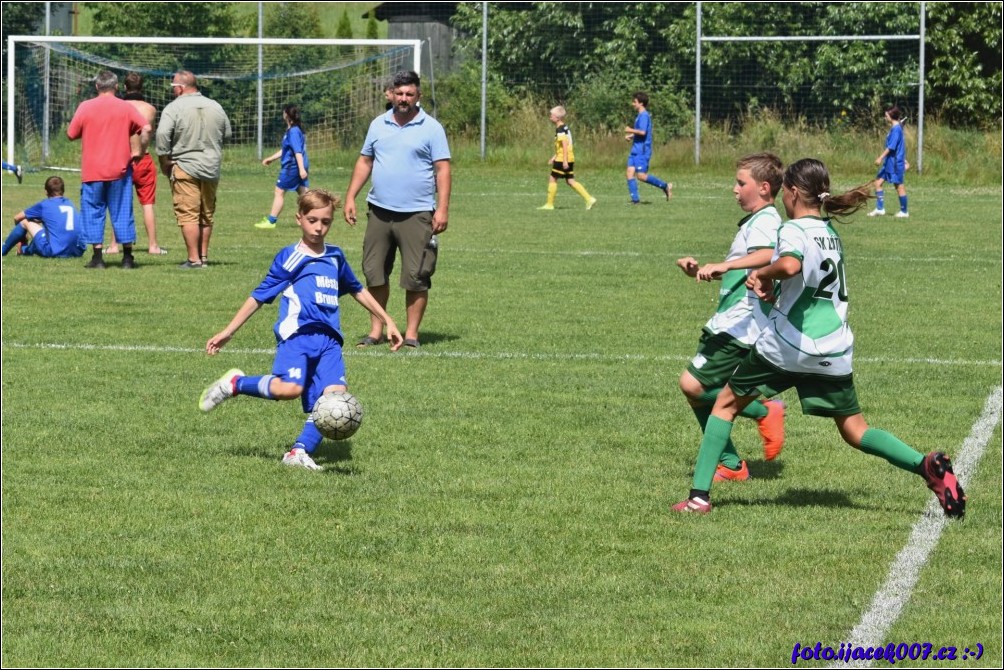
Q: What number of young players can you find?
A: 8